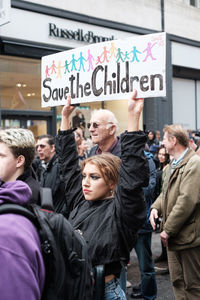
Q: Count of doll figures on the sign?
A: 14